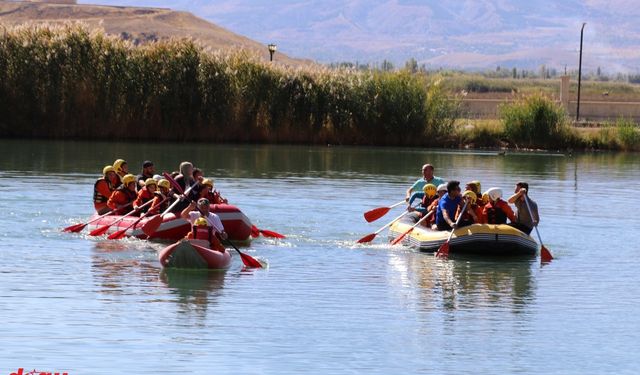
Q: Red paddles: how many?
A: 12